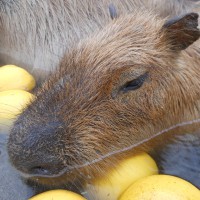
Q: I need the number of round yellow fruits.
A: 5